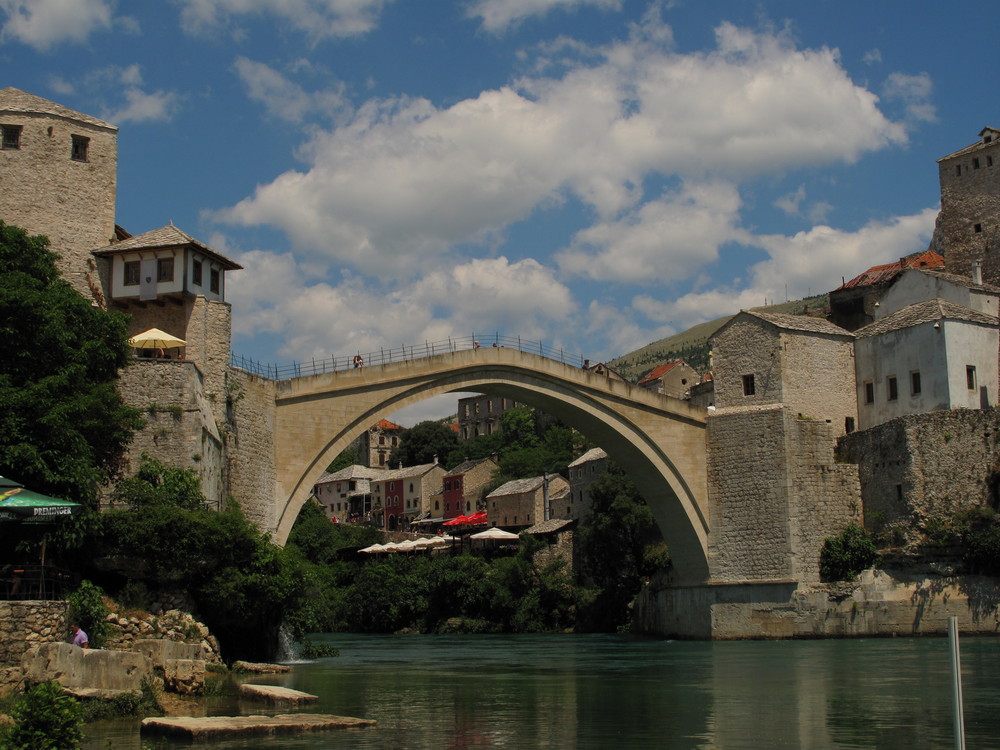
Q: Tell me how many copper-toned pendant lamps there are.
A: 0